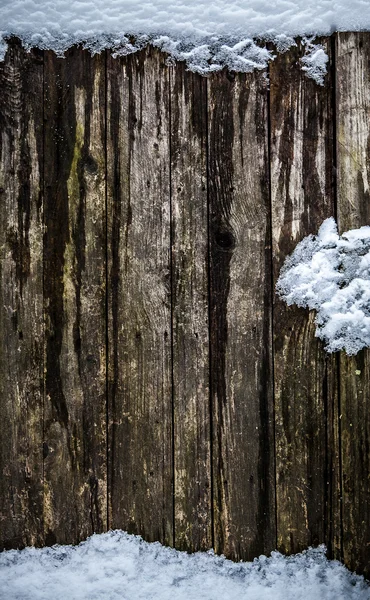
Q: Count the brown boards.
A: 7